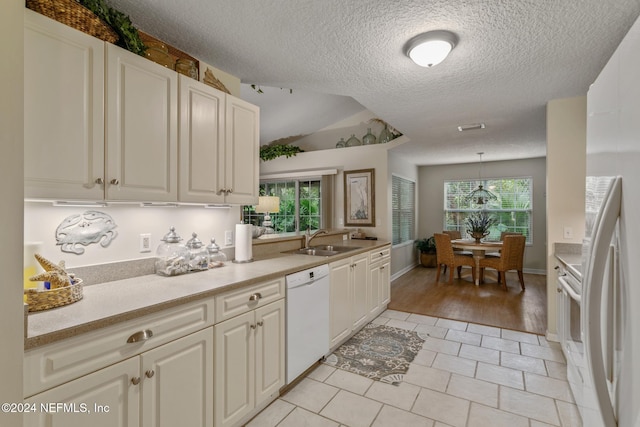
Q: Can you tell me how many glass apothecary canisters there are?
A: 3